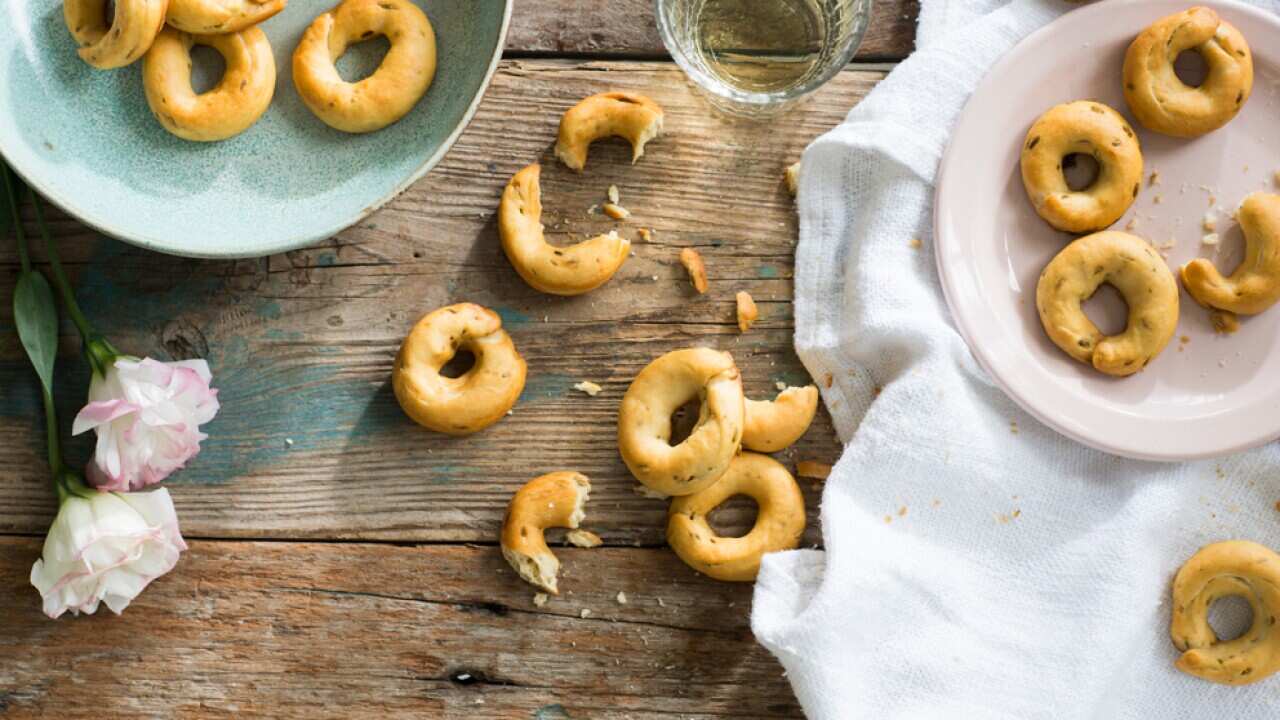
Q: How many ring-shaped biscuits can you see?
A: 11